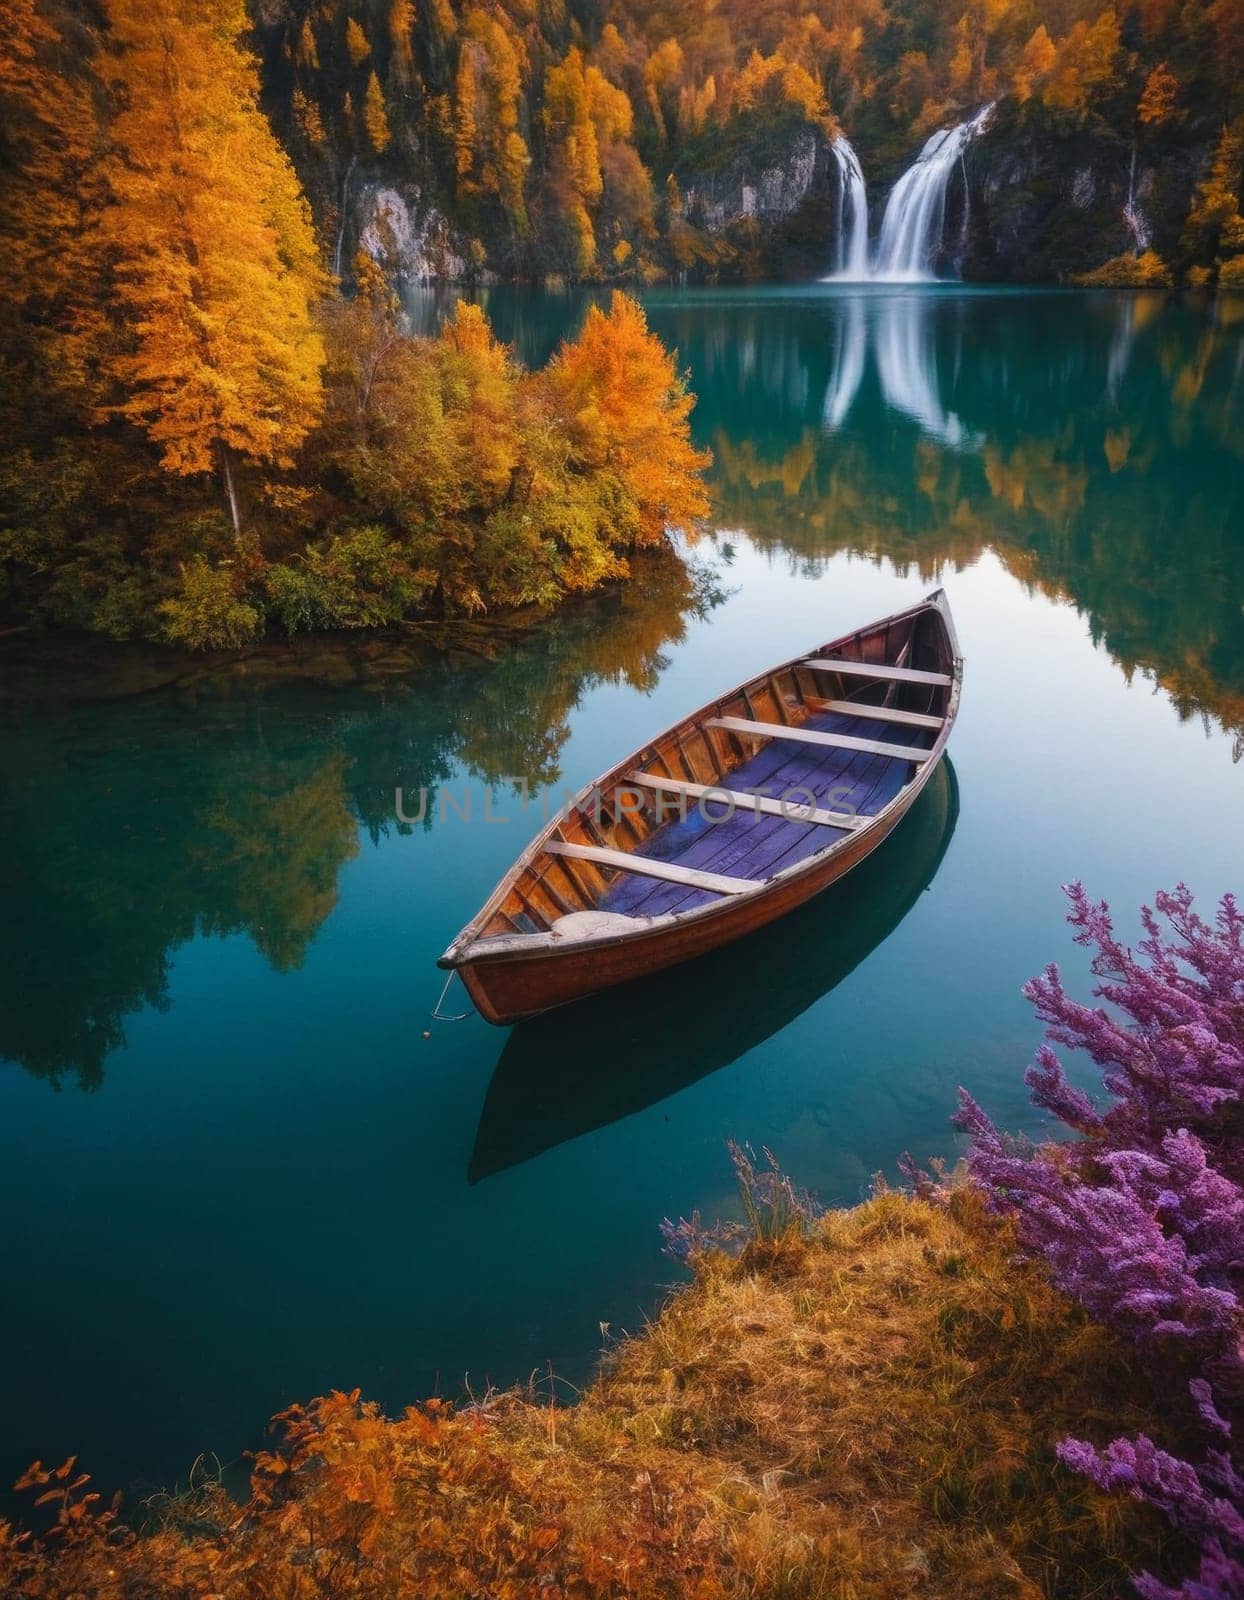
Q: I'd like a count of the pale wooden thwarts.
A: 5